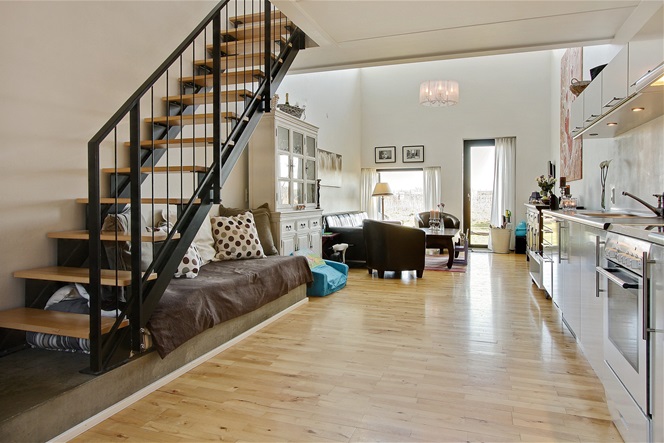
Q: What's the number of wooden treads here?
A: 13